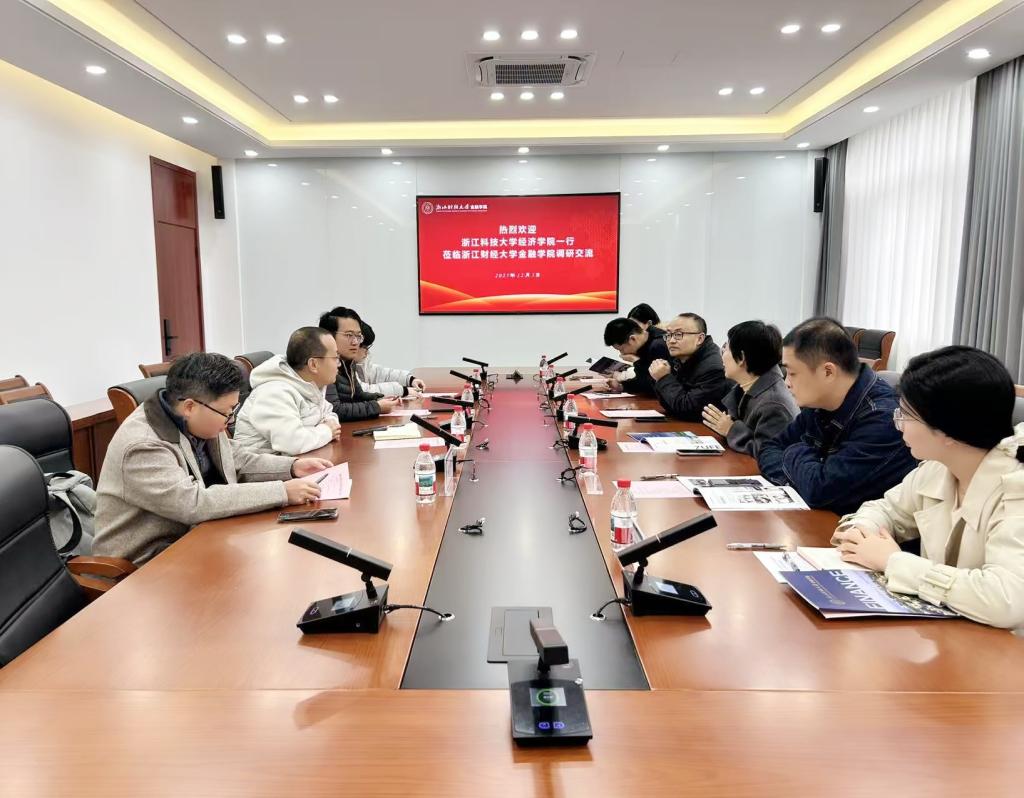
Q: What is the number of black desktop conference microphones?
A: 11